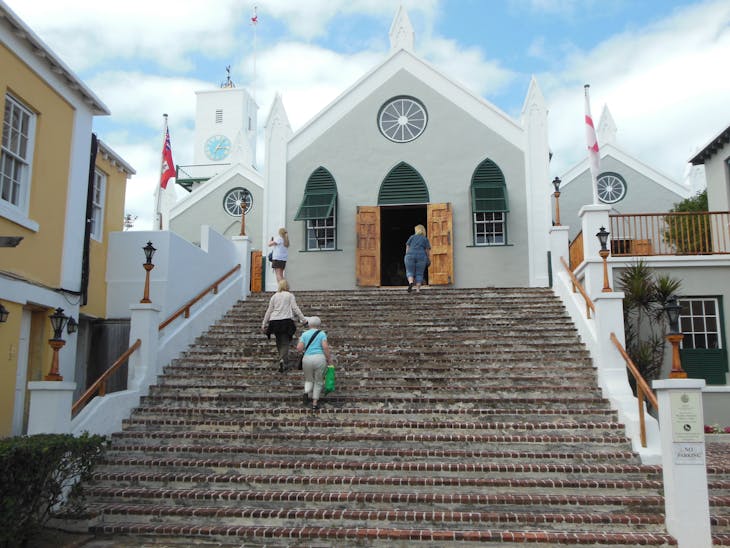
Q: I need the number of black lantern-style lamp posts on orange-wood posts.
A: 6